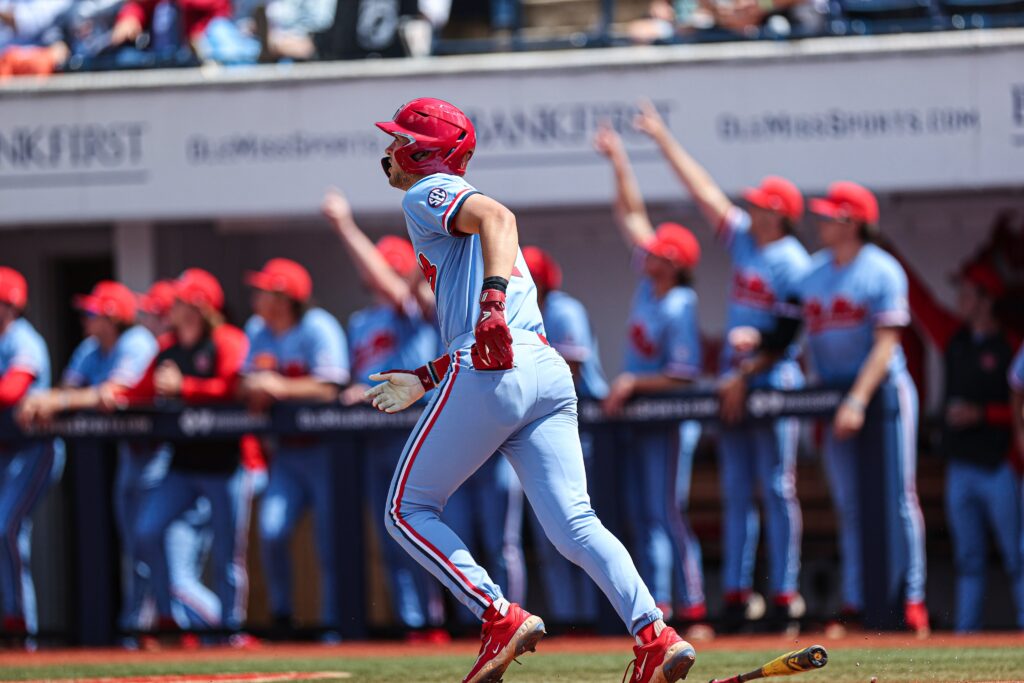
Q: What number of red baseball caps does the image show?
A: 11